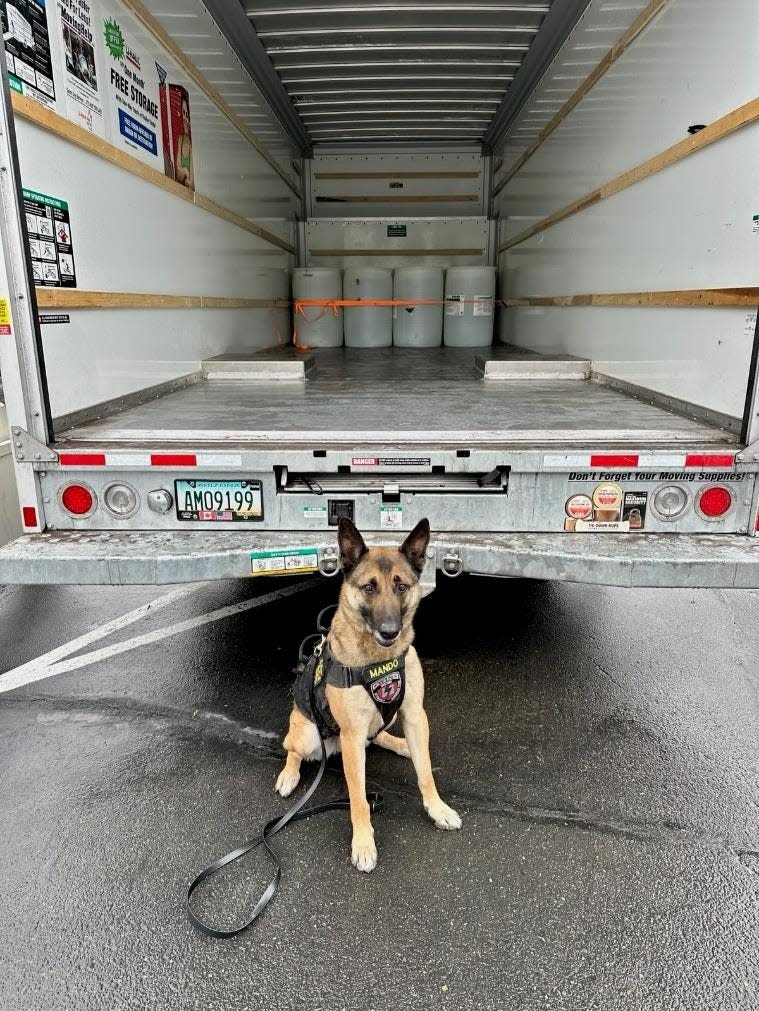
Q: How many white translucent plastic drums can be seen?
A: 4